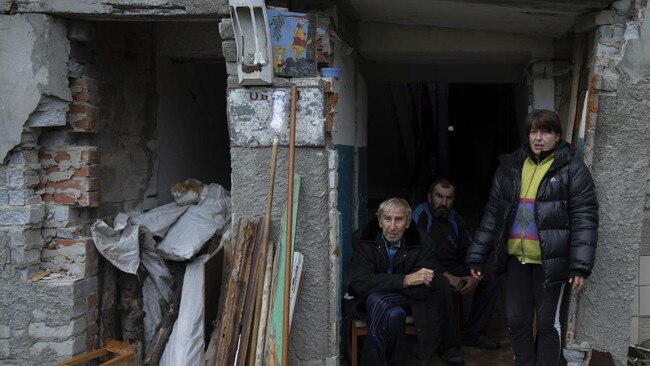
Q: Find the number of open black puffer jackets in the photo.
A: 1